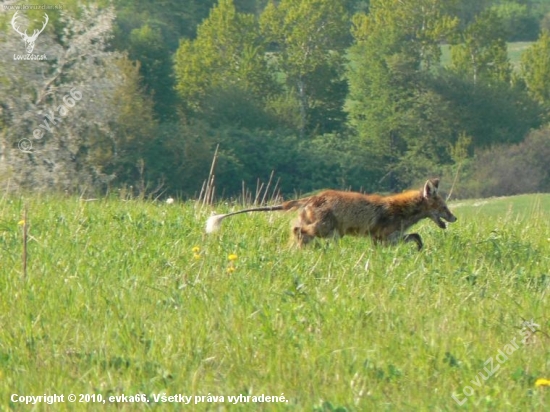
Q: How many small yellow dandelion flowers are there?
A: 6